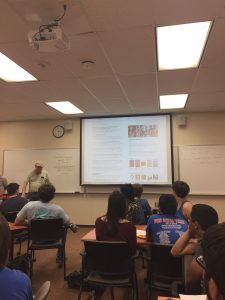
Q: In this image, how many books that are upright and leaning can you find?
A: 0